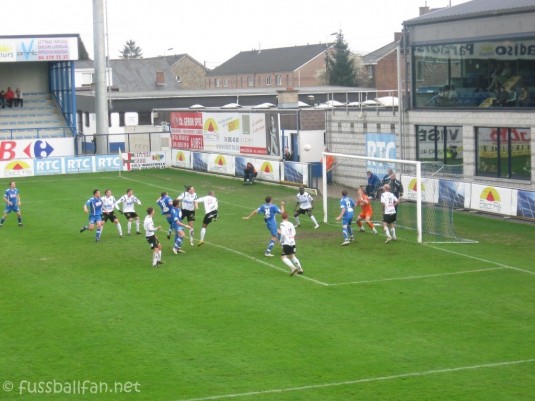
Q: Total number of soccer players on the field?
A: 15